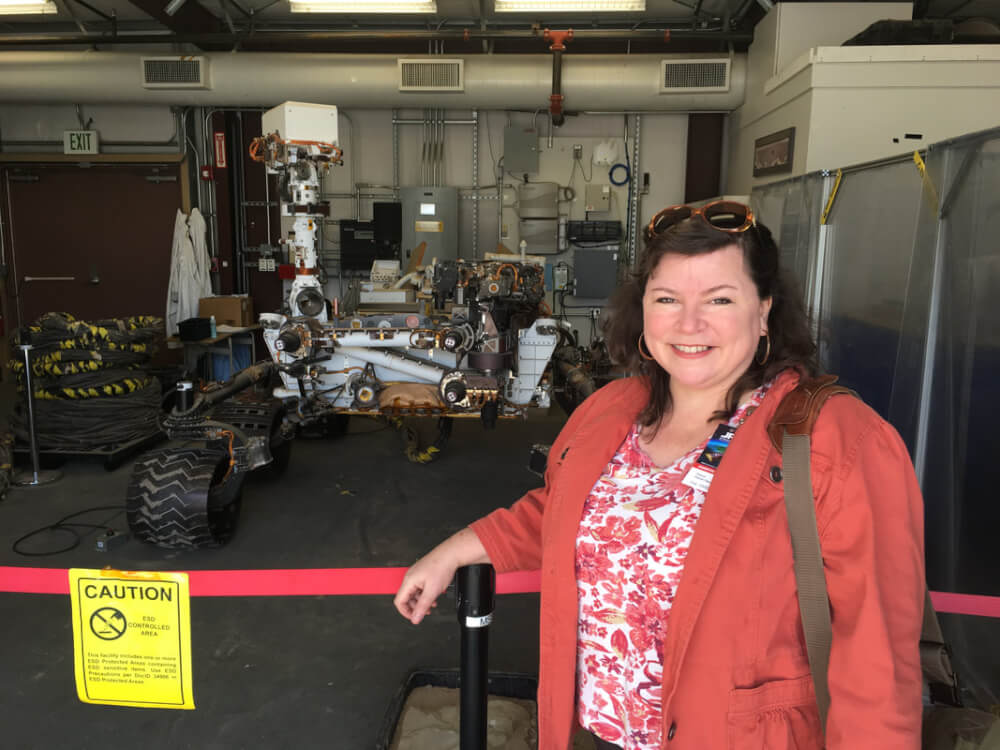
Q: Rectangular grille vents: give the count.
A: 3